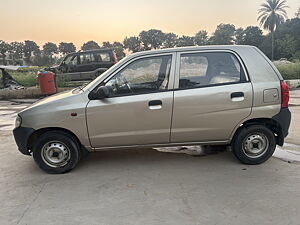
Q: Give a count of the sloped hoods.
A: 1